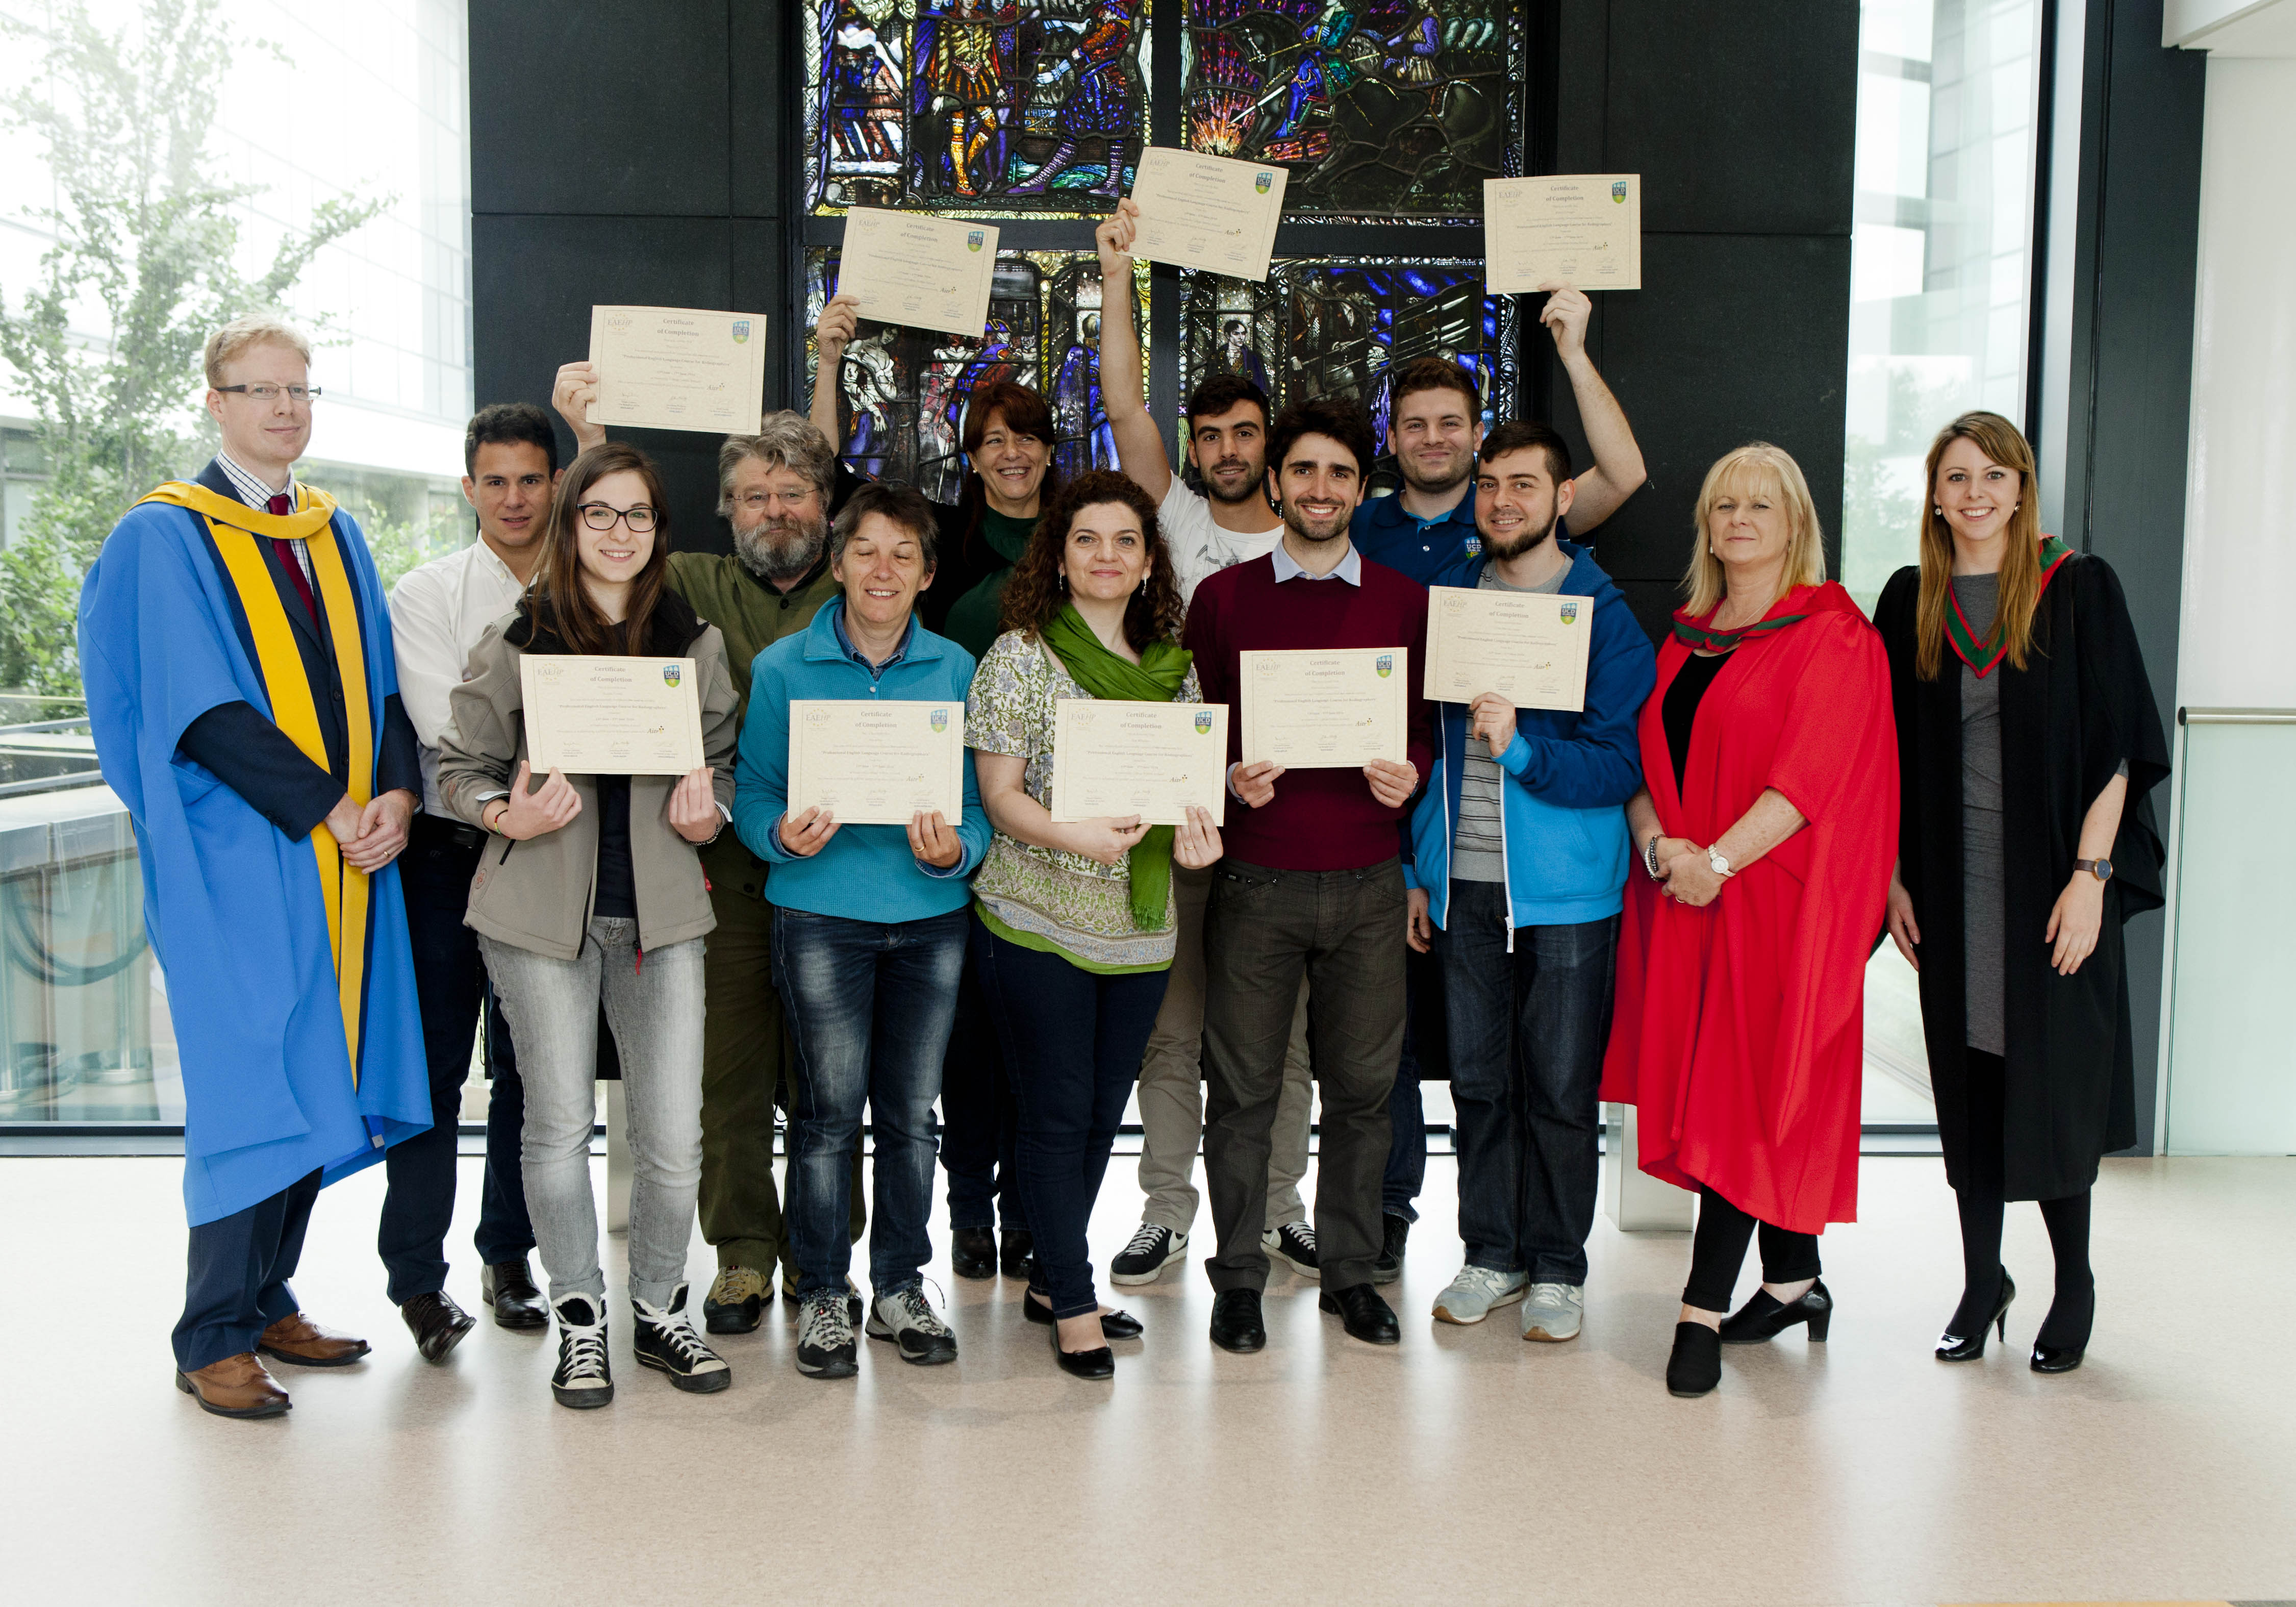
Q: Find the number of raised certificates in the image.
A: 4